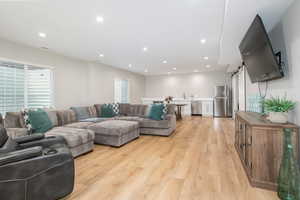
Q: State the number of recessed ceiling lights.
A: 13